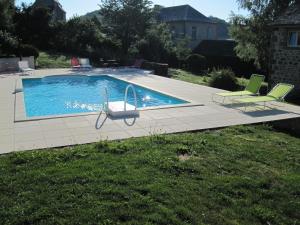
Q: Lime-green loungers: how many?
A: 2